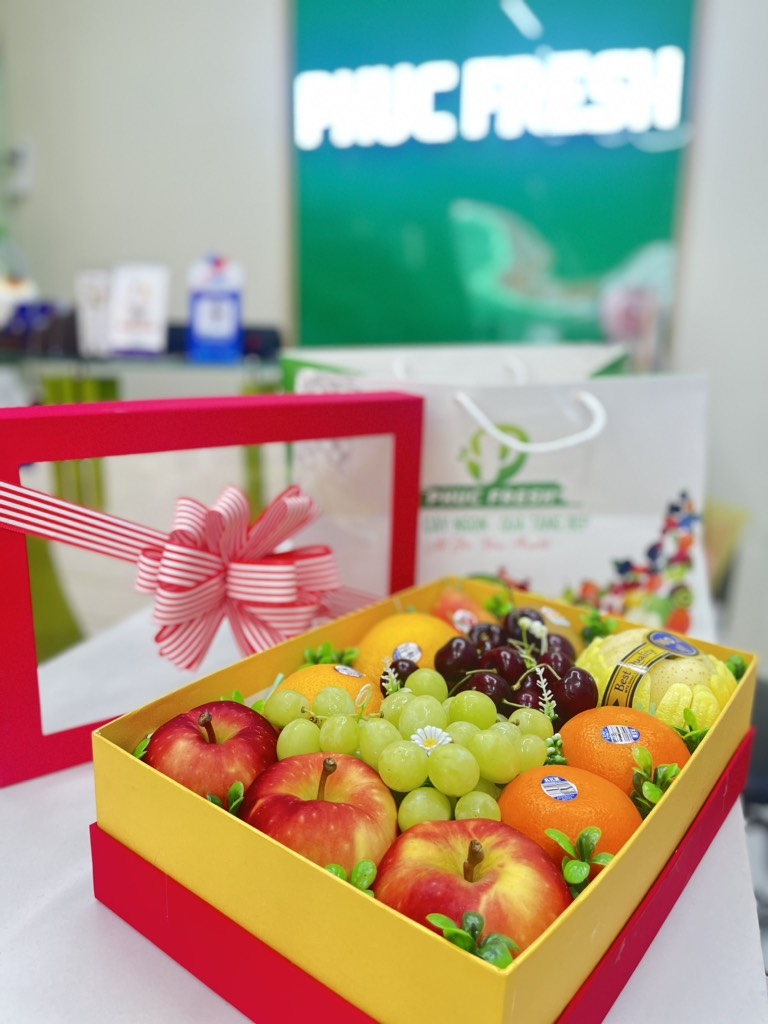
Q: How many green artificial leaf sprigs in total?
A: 12